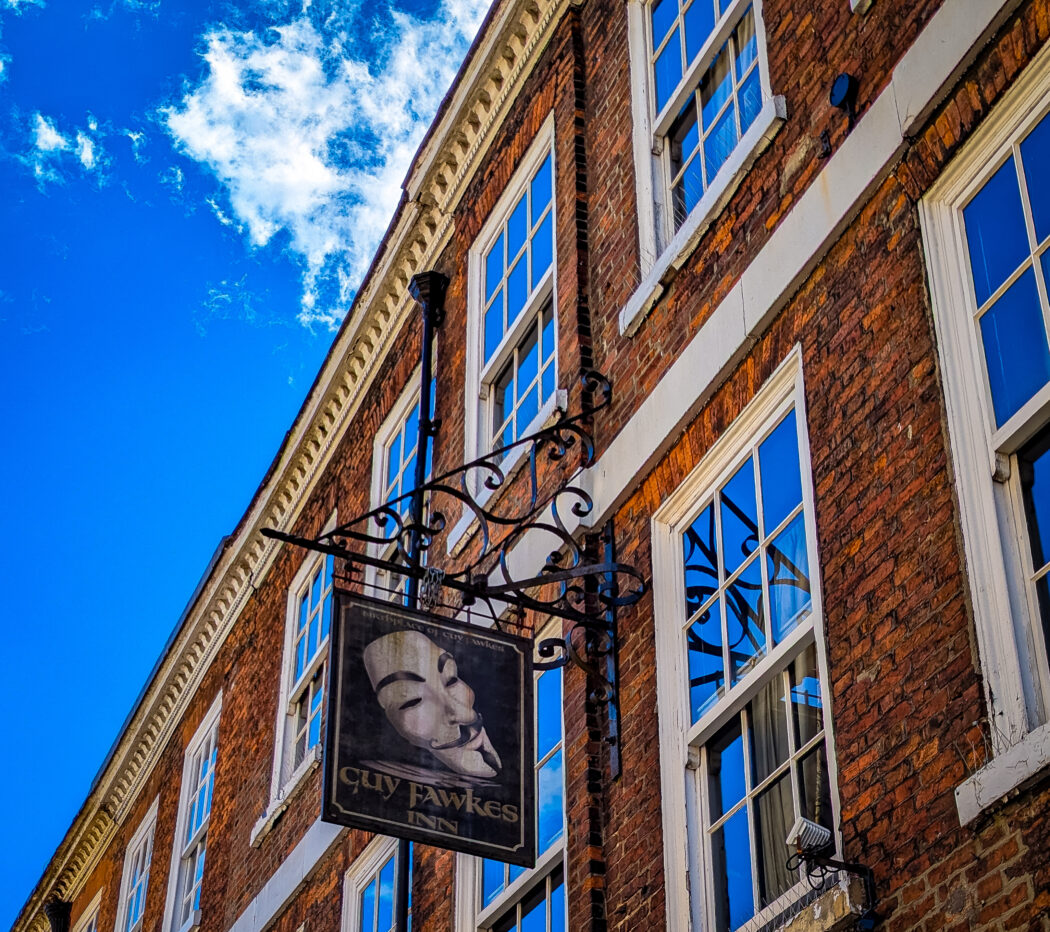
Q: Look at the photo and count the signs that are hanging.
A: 1